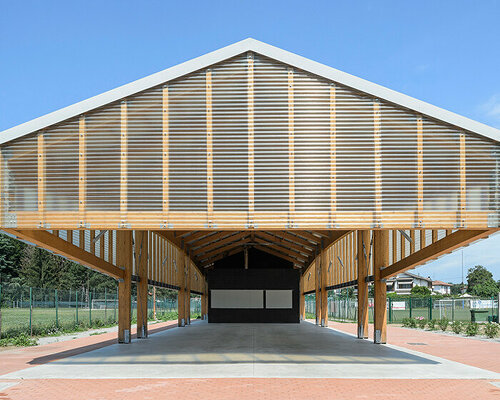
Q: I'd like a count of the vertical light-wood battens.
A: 11